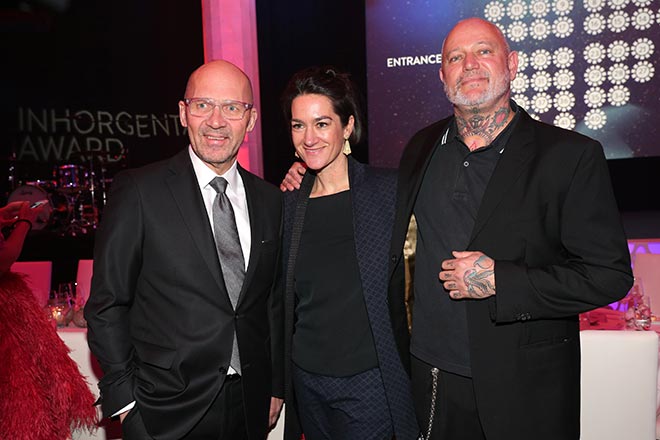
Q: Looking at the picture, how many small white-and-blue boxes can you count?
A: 0